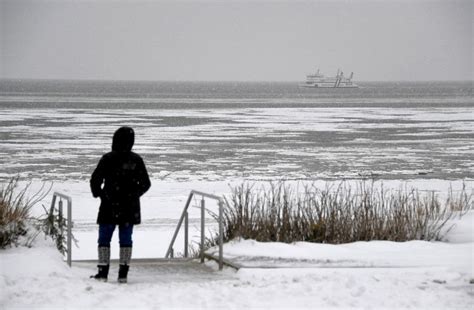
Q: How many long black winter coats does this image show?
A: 1